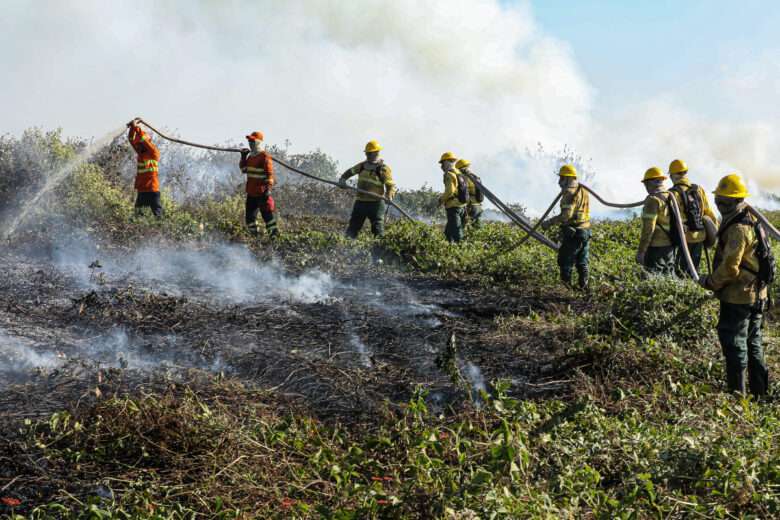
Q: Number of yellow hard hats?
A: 7